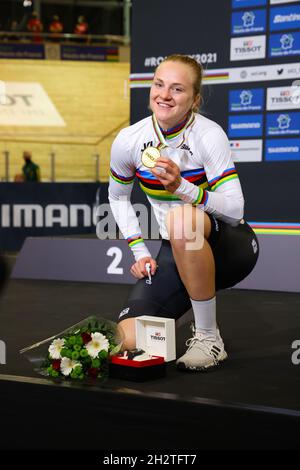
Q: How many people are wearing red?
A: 3